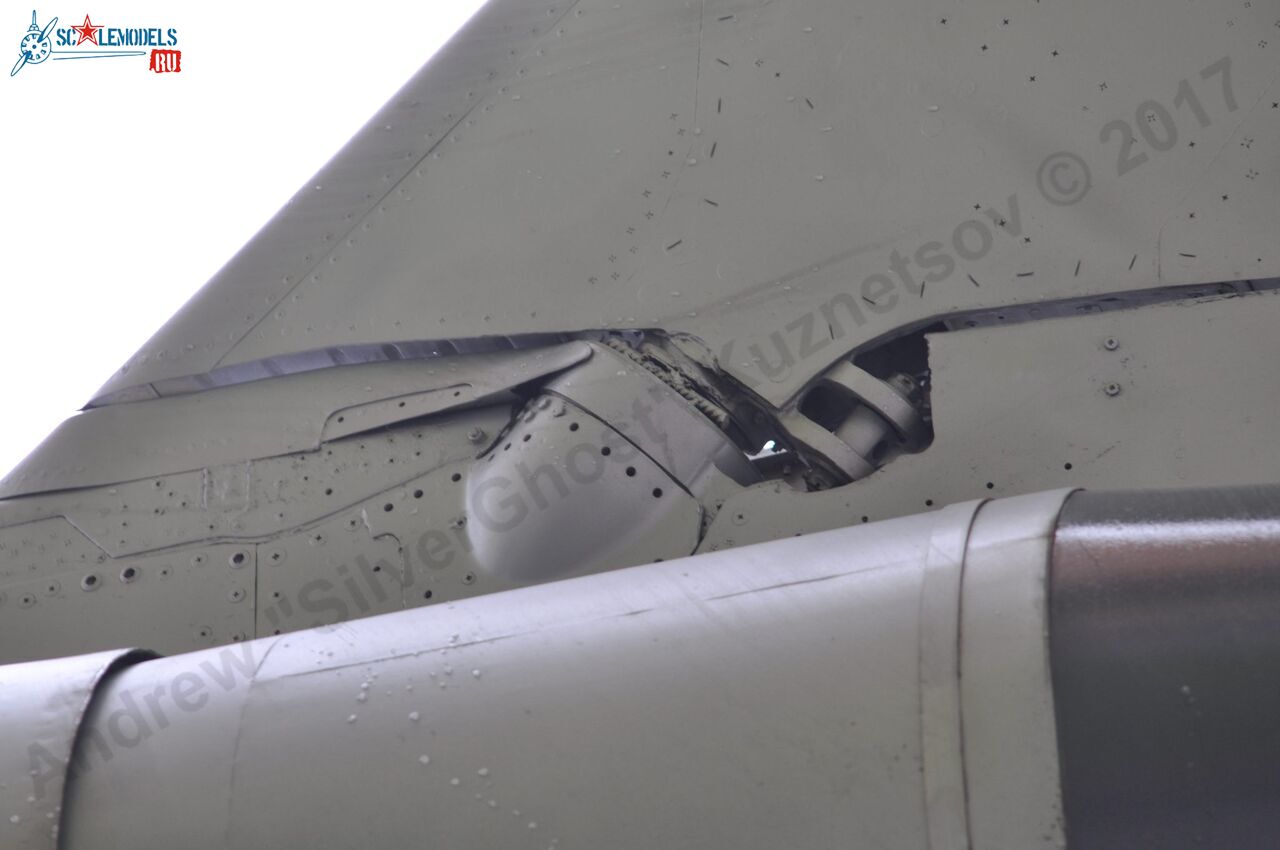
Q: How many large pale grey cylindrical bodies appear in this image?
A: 1